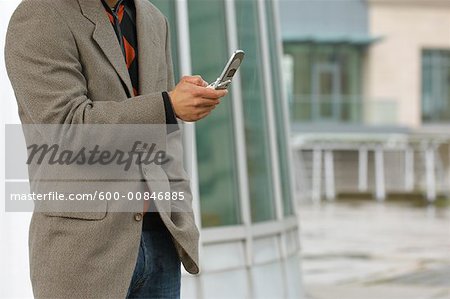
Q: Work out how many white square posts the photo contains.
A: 6